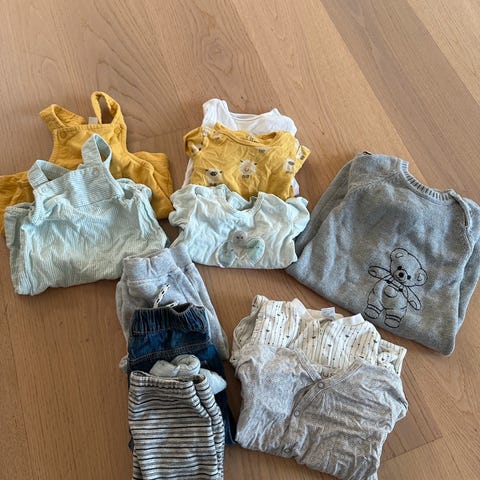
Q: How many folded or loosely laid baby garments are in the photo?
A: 11